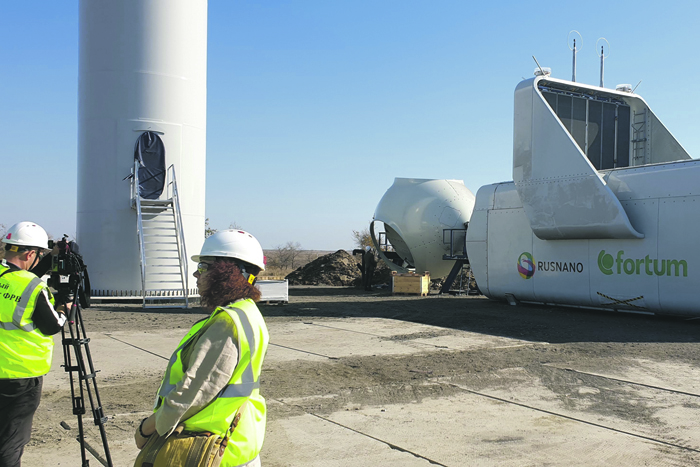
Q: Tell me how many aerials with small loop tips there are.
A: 2